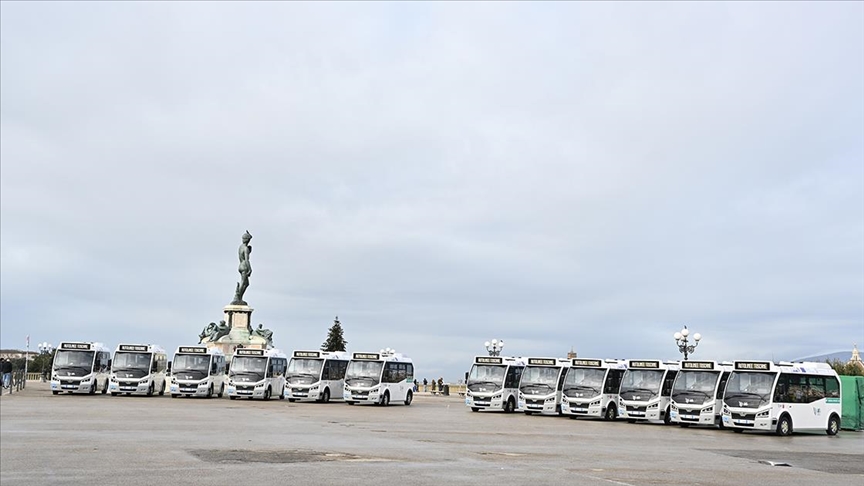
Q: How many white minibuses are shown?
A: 12